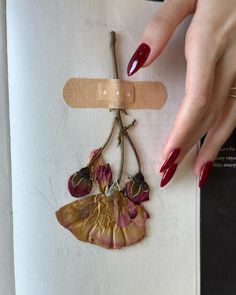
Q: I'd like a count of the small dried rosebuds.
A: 2